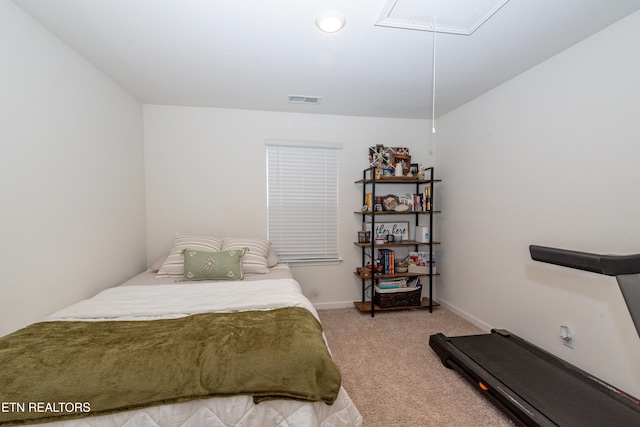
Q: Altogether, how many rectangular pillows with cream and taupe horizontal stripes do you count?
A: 2